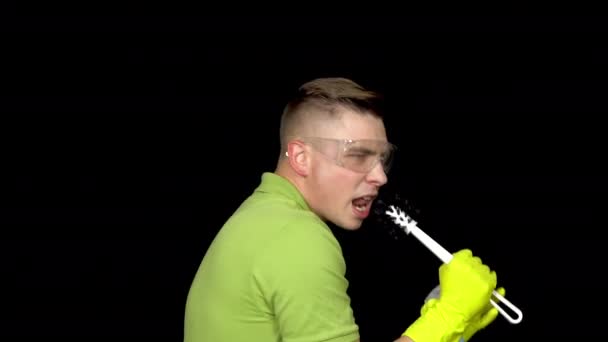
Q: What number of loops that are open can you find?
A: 1